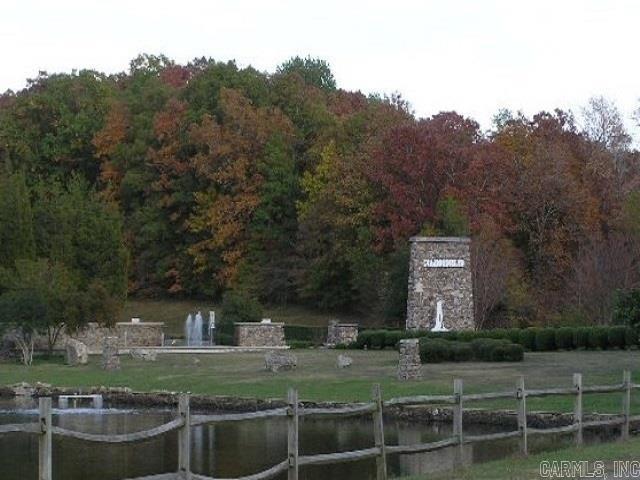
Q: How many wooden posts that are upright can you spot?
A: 8